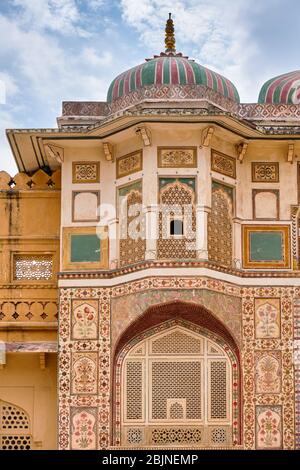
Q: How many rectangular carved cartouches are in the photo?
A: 5